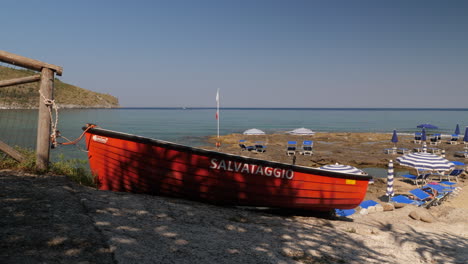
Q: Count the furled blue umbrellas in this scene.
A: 4